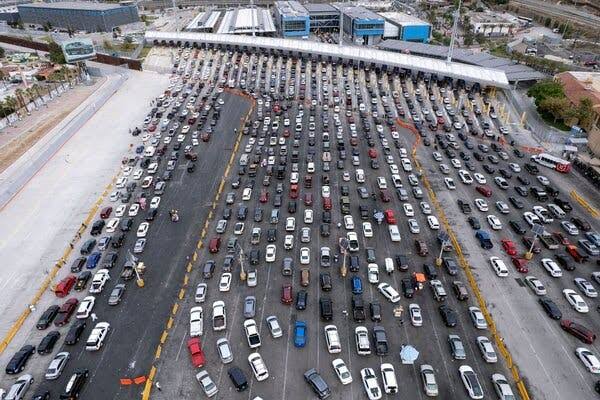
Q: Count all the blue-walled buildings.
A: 3